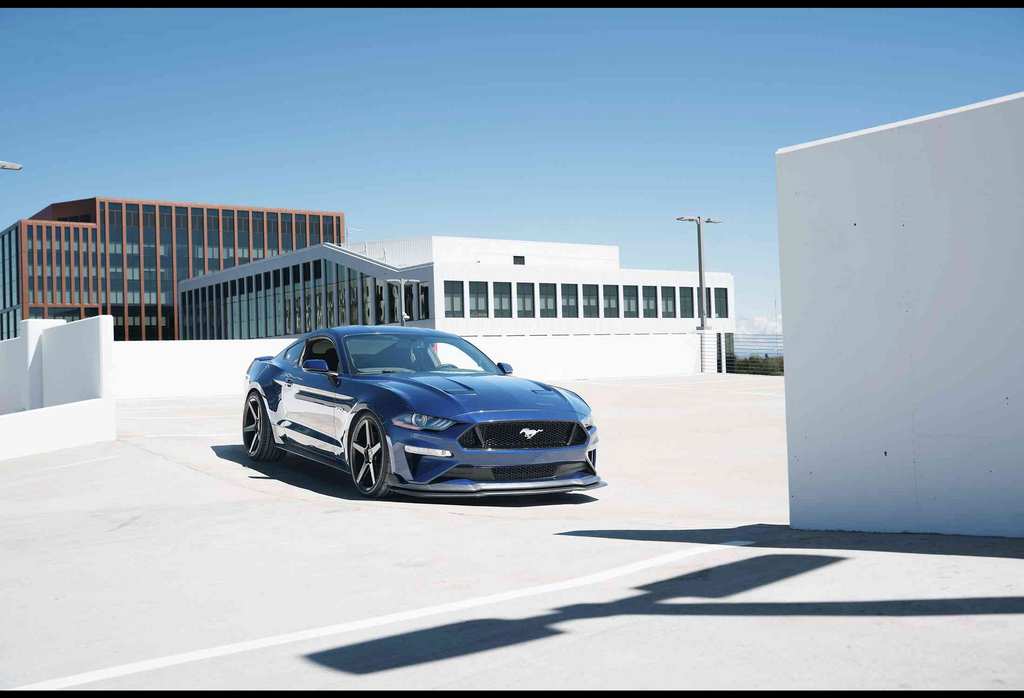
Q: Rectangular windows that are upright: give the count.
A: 14